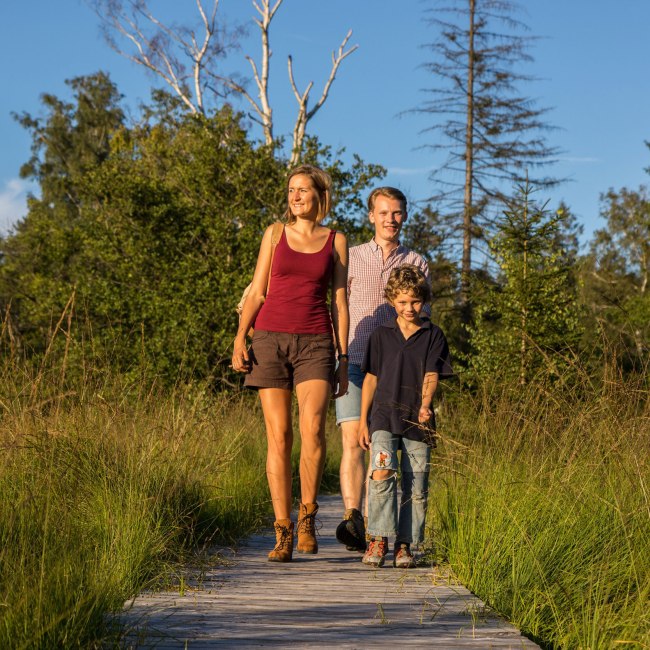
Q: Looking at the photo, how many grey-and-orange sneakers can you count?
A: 2